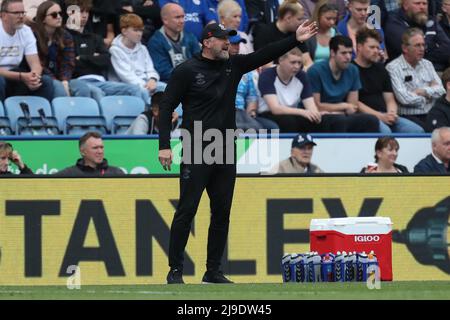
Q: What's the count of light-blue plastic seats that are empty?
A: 4